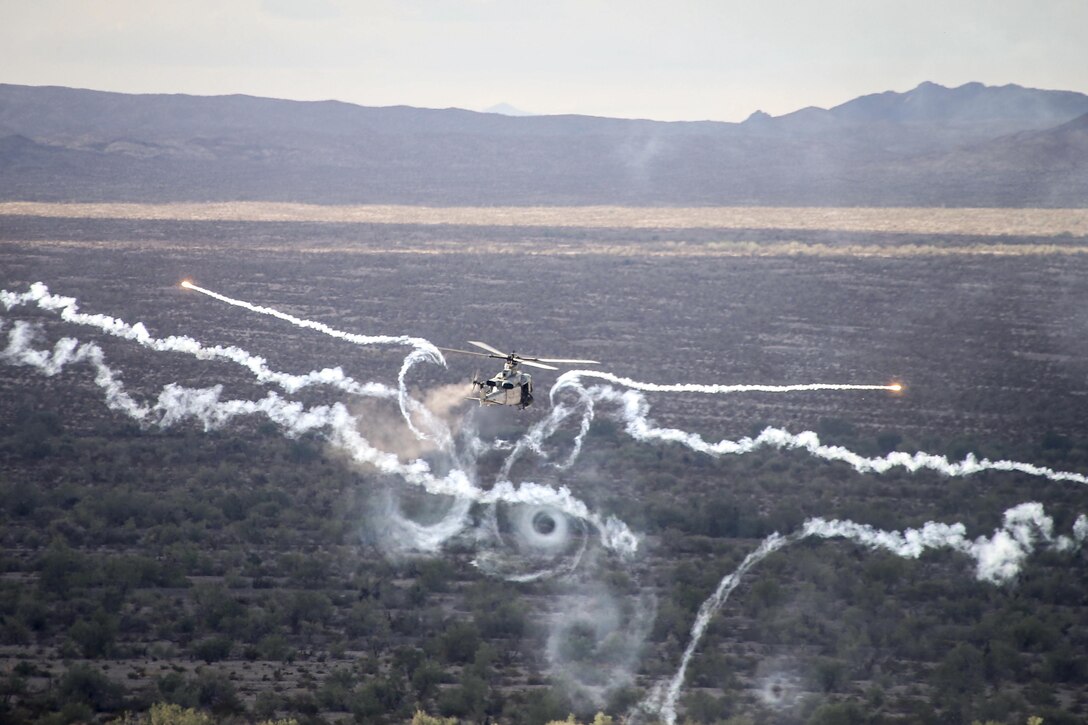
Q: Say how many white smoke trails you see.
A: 6